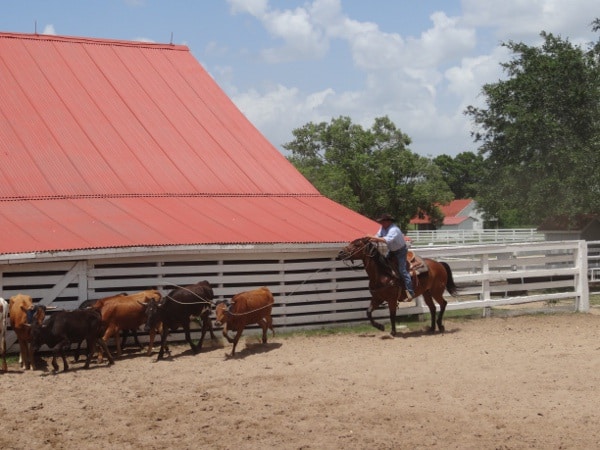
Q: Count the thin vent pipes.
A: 2